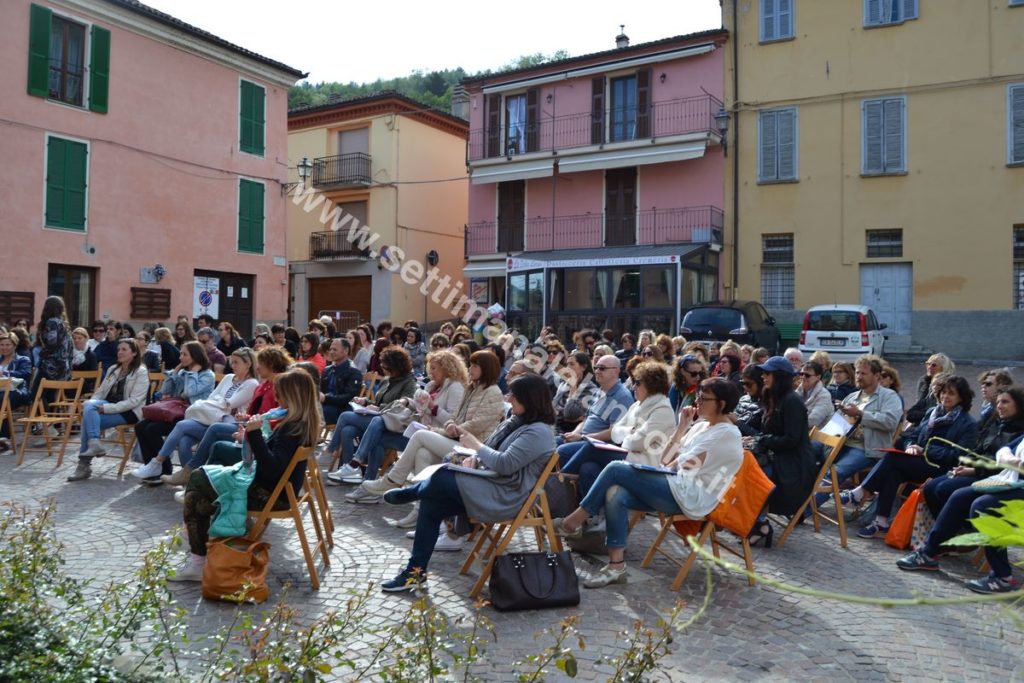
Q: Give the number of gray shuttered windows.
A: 5